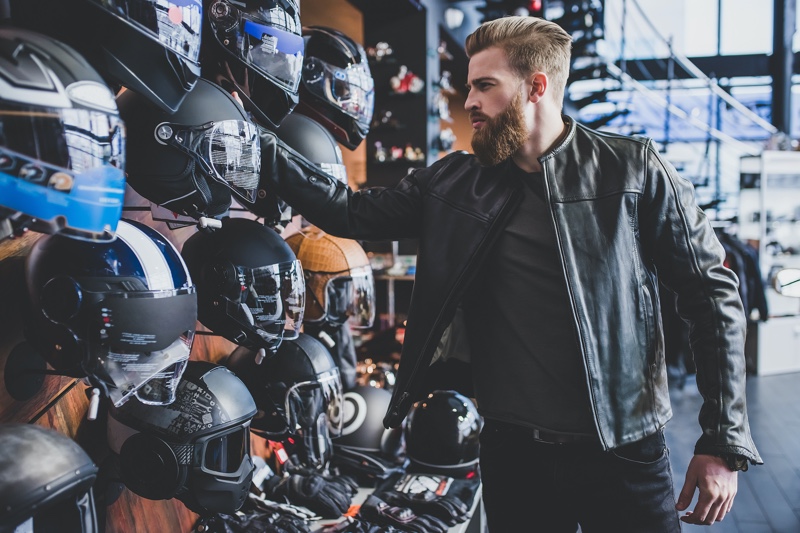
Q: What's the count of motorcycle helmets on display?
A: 14